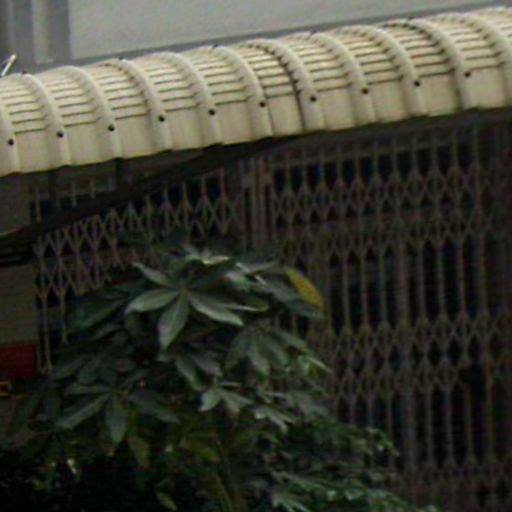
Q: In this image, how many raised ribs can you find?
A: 11